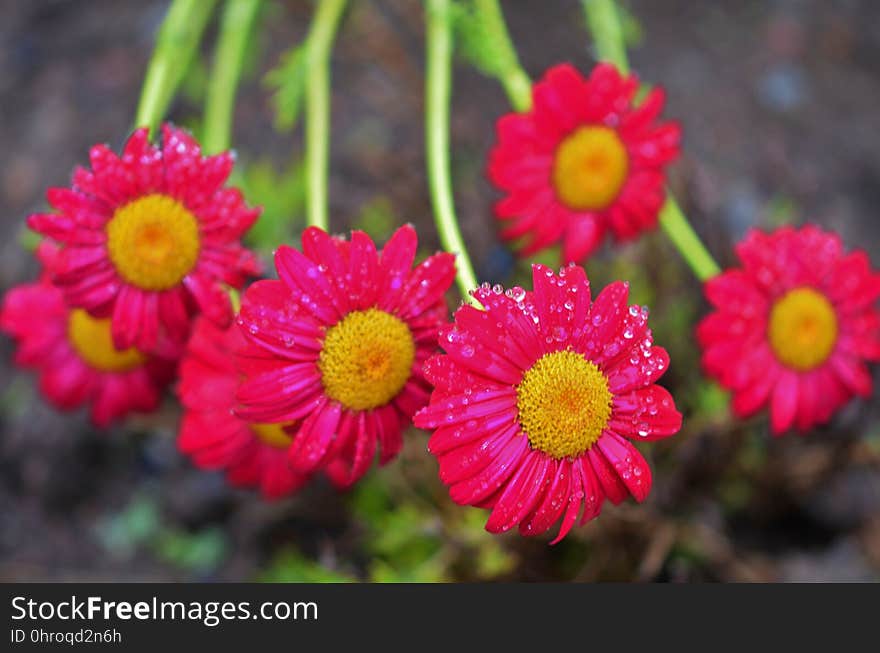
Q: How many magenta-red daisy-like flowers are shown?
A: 7